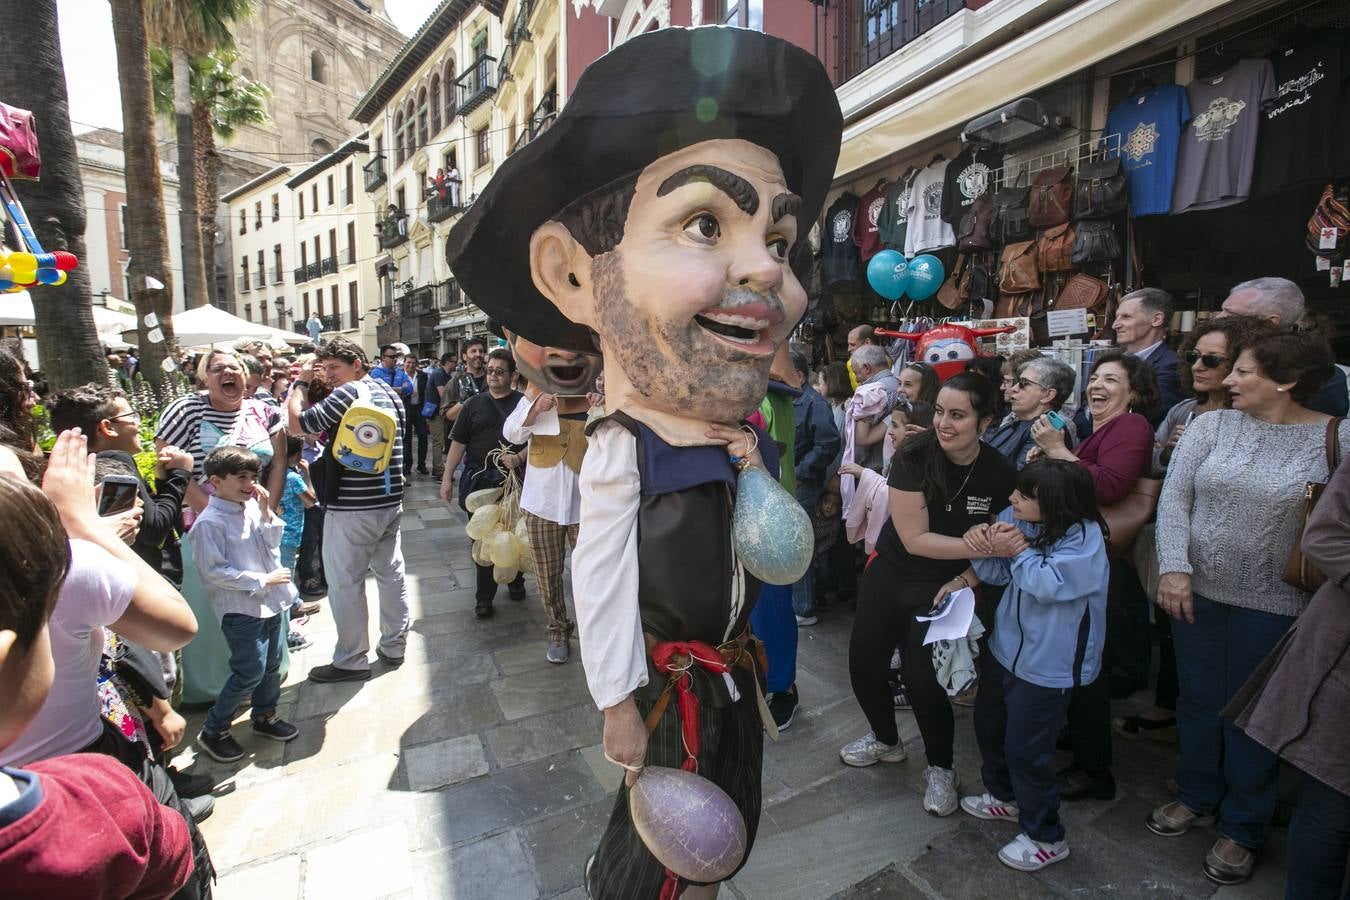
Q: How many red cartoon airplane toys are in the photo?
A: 1